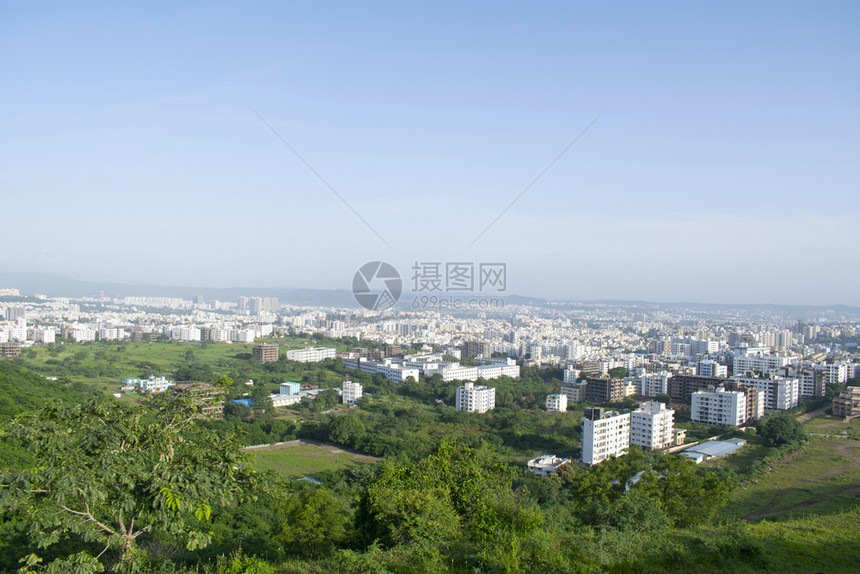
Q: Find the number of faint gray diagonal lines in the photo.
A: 2